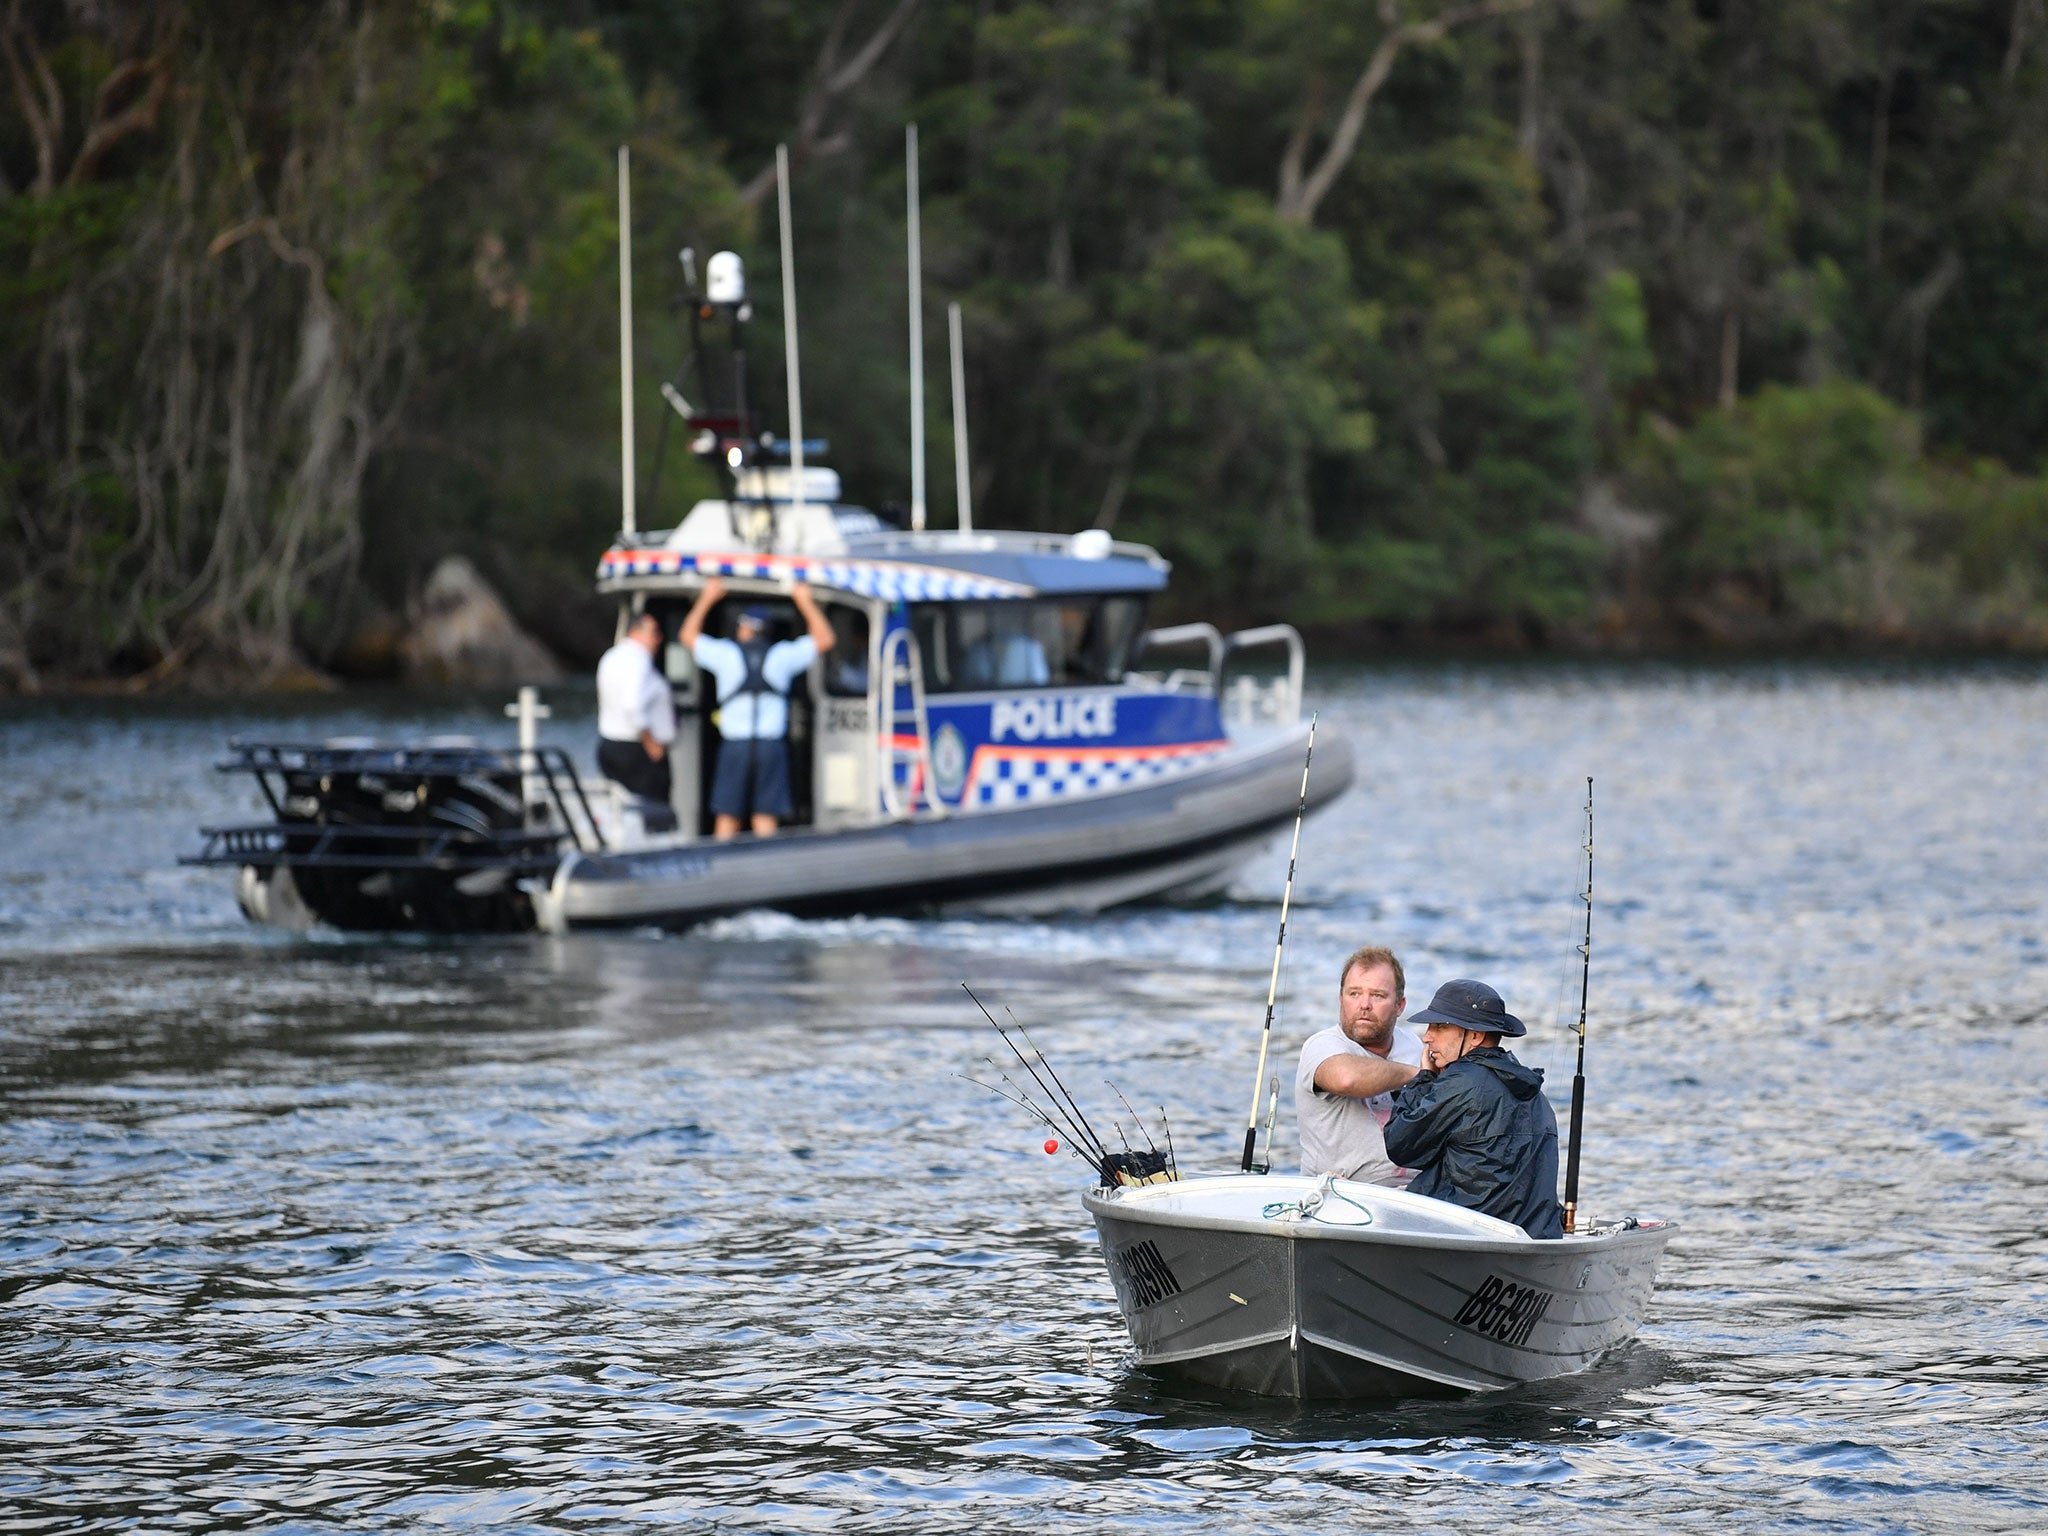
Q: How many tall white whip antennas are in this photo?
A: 4